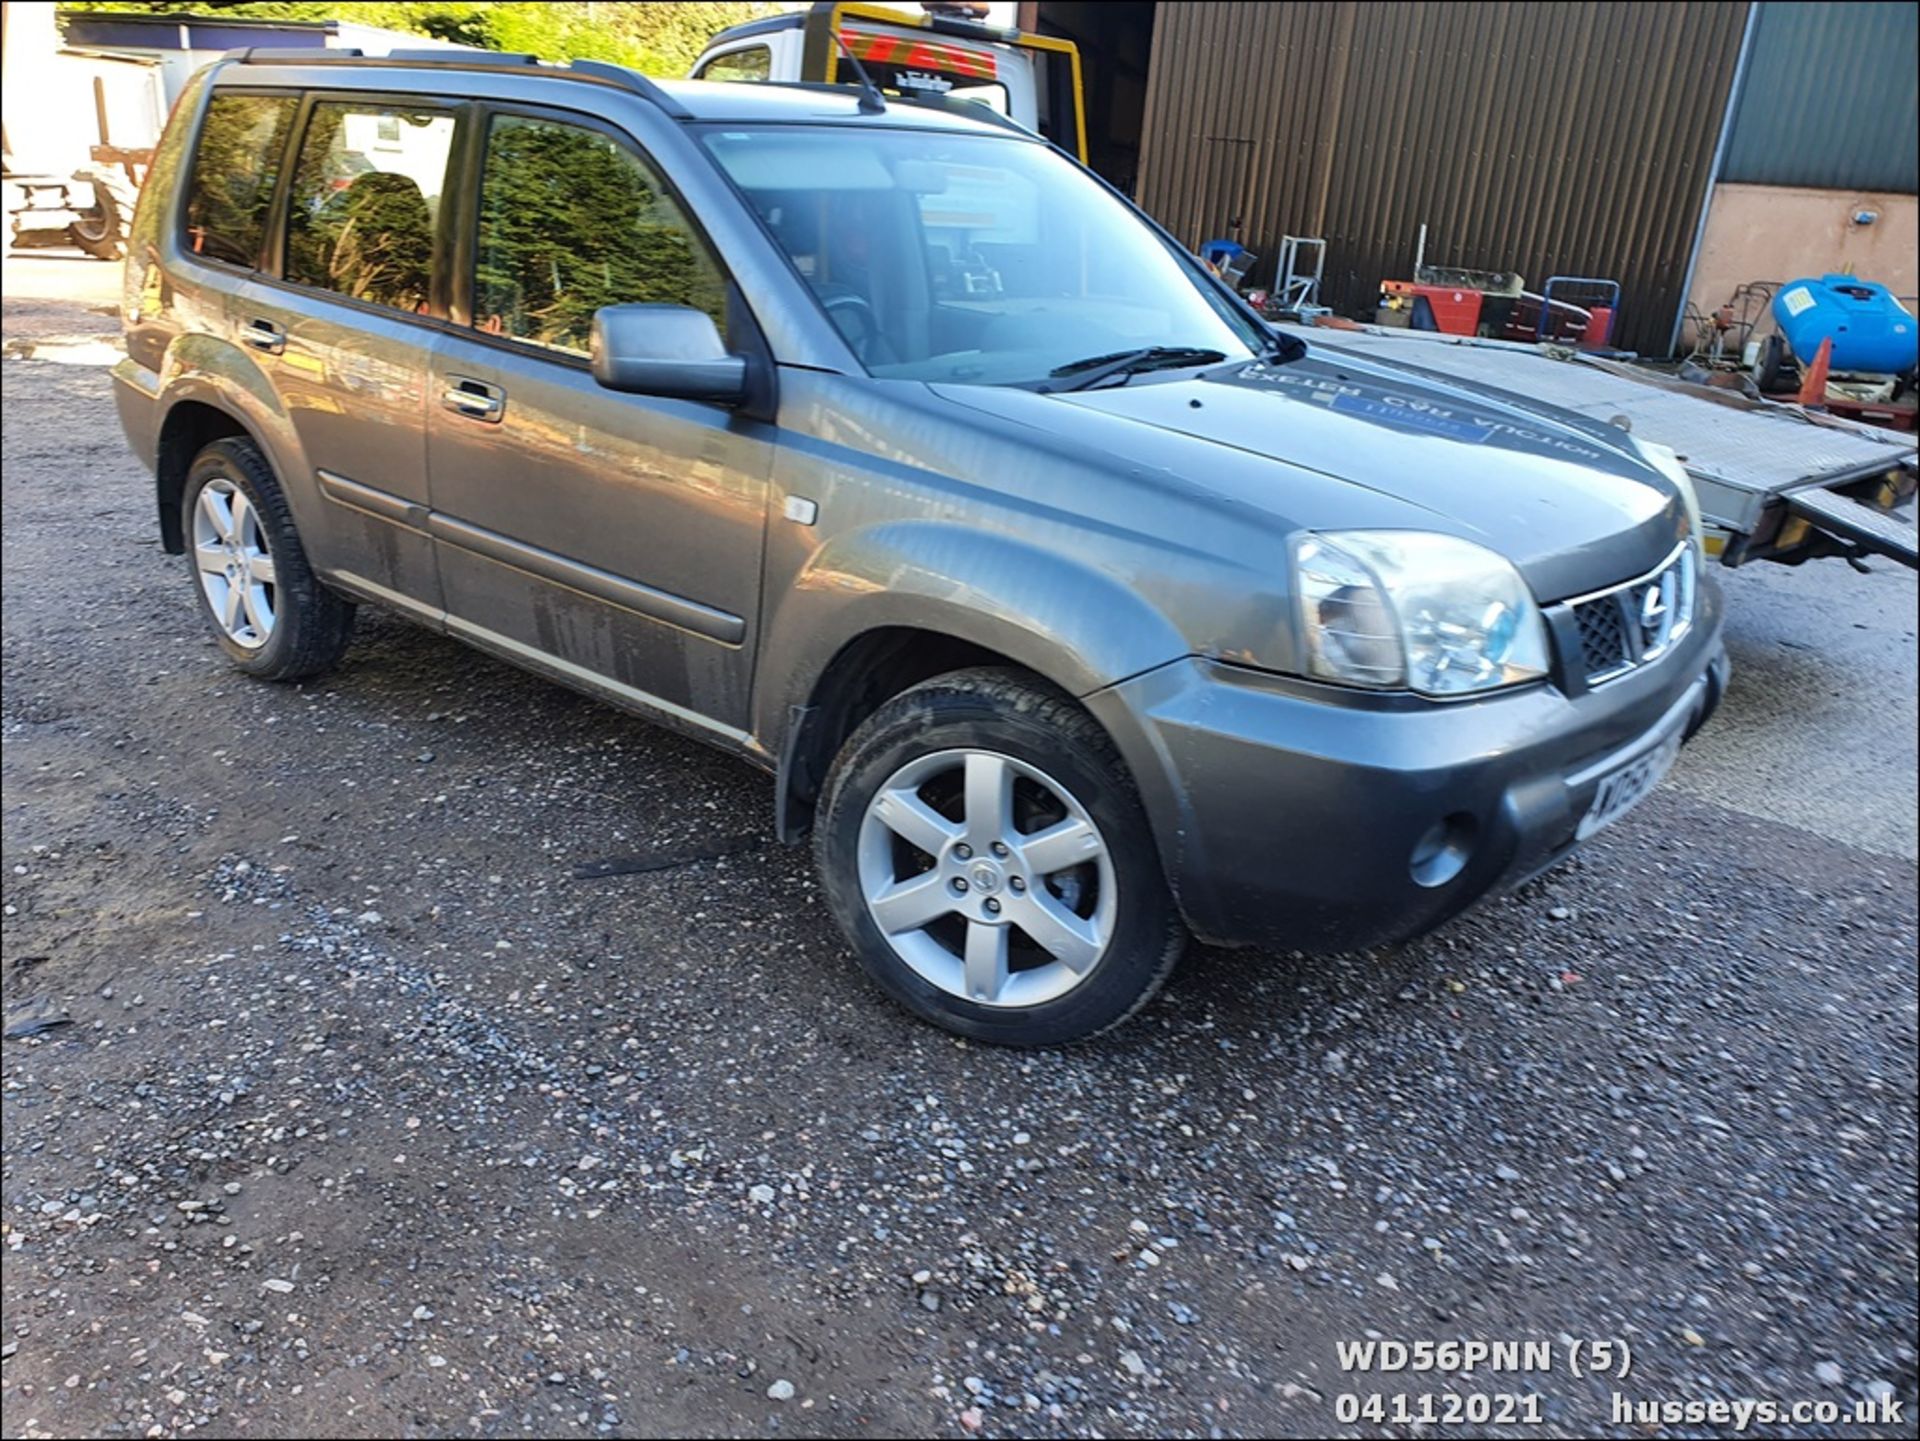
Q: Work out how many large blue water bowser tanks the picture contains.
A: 1